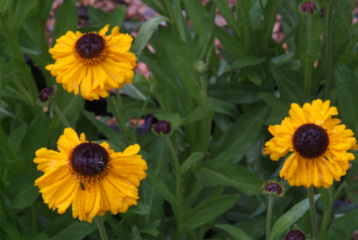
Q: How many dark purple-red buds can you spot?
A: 5